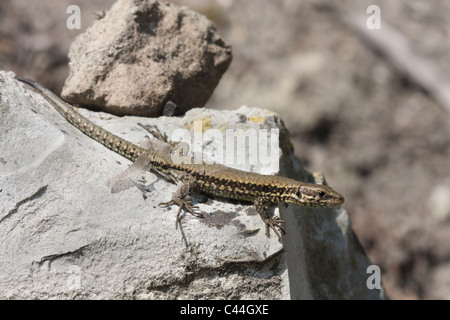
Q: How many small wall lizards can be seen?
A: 1